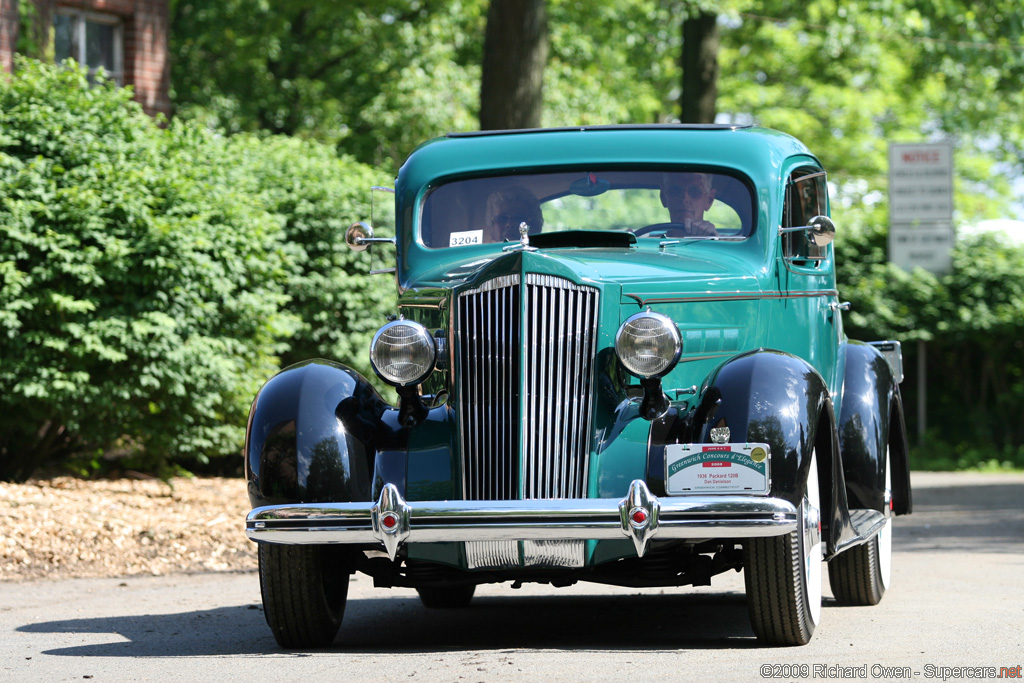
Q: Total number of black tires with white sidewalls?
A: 2